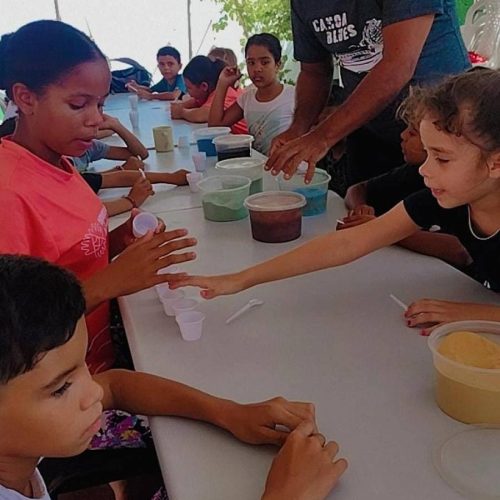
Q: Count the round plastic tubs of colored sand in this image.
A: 7